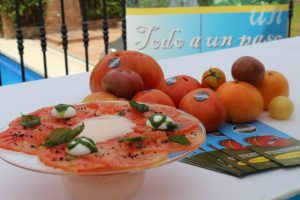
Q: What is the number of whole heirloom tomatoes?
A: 11